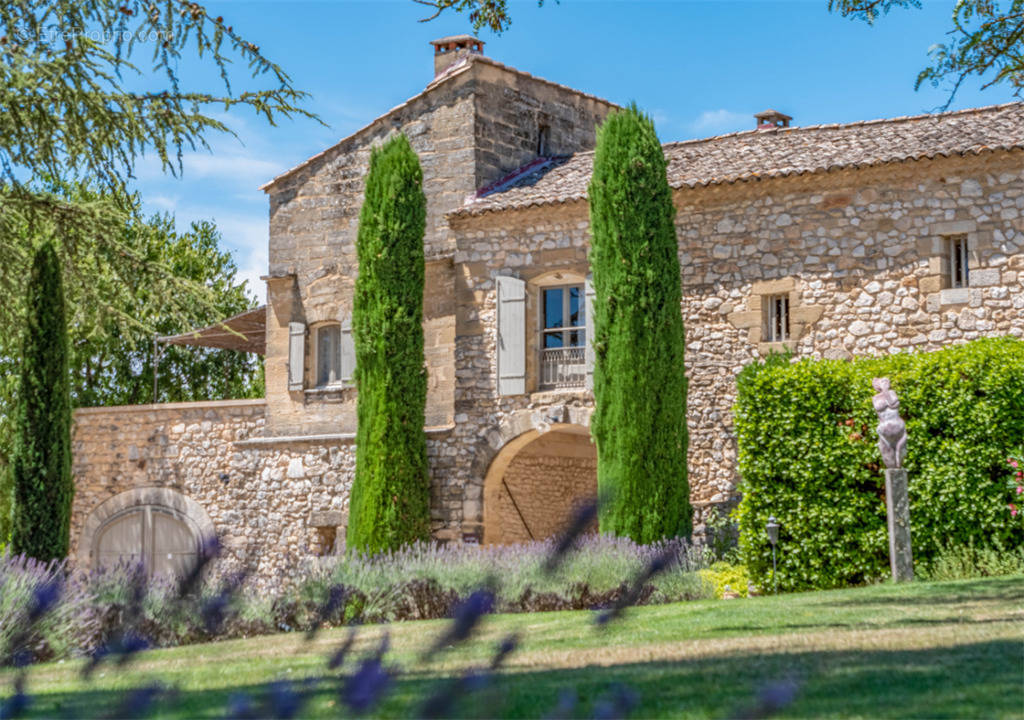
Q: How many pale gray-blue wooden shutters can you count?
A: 4